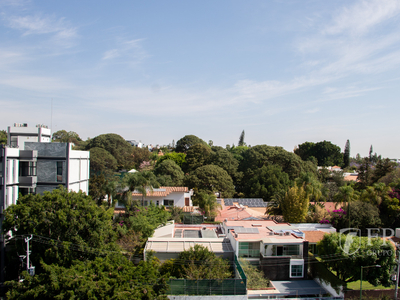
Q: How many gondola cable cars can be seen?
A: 0